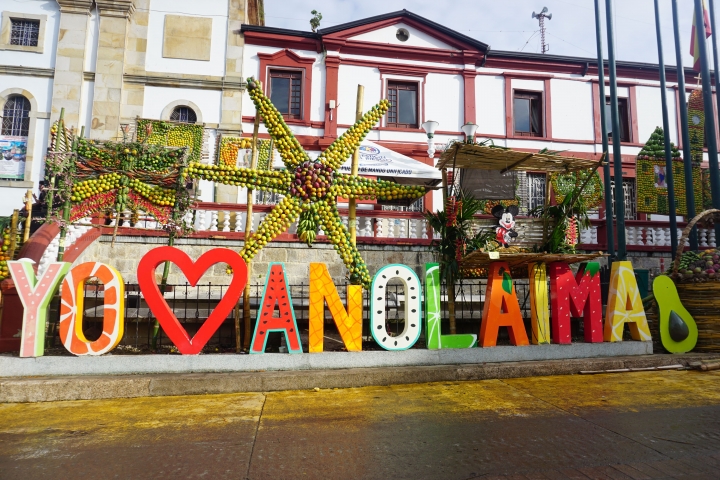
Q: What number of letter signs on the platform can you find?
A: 10